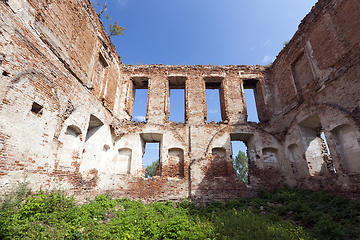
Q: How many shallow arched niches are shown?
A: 8